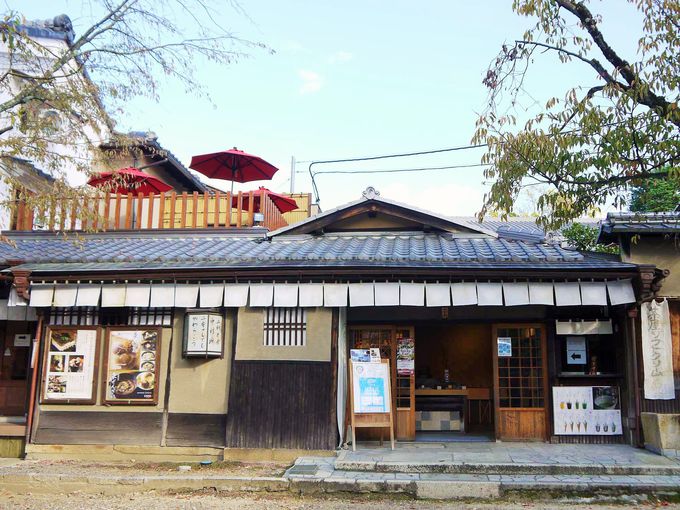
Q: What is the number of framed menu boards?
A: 2